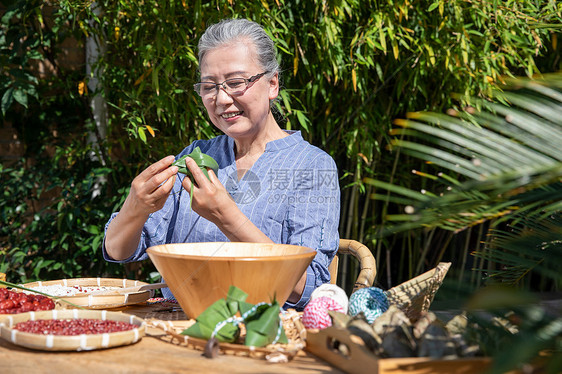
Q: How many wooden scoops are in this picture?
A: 1